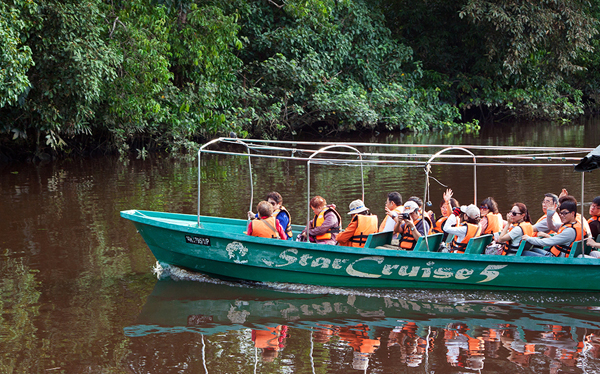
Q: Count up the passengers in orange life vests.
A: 15